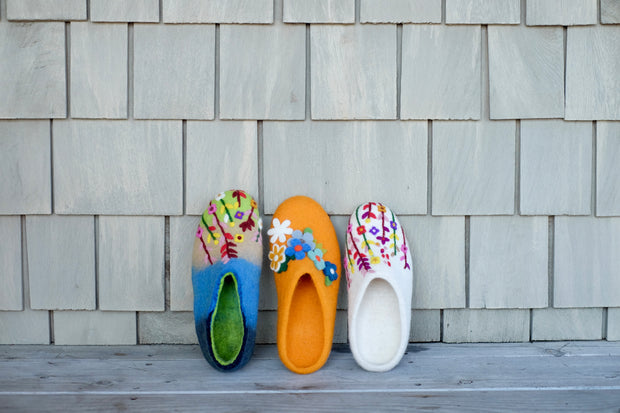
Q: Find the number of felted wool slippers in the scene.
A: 3